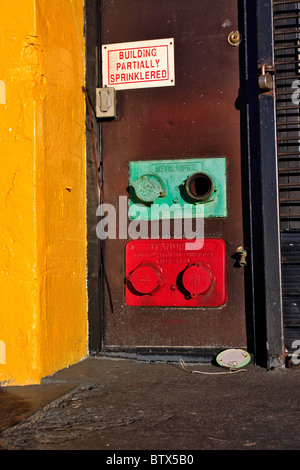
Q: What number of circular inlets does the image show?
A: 4